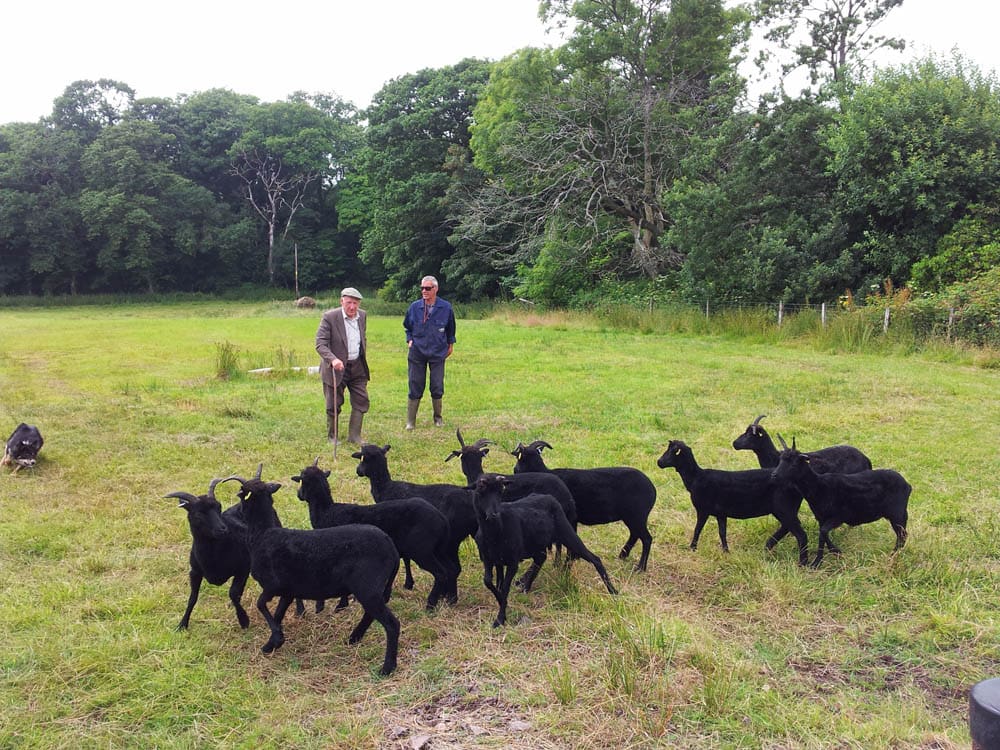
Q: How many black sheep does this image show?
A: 10